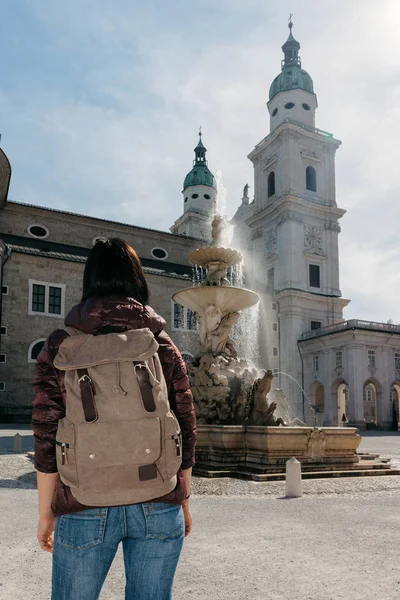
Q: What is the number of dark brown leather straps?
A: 2